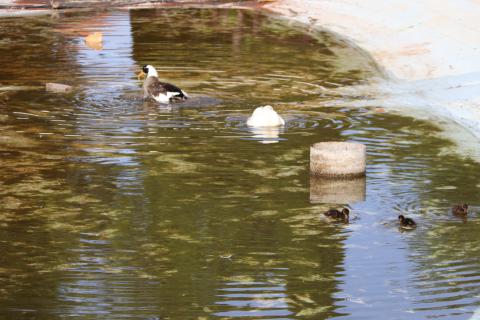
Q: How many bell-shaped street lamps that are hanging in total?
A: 0